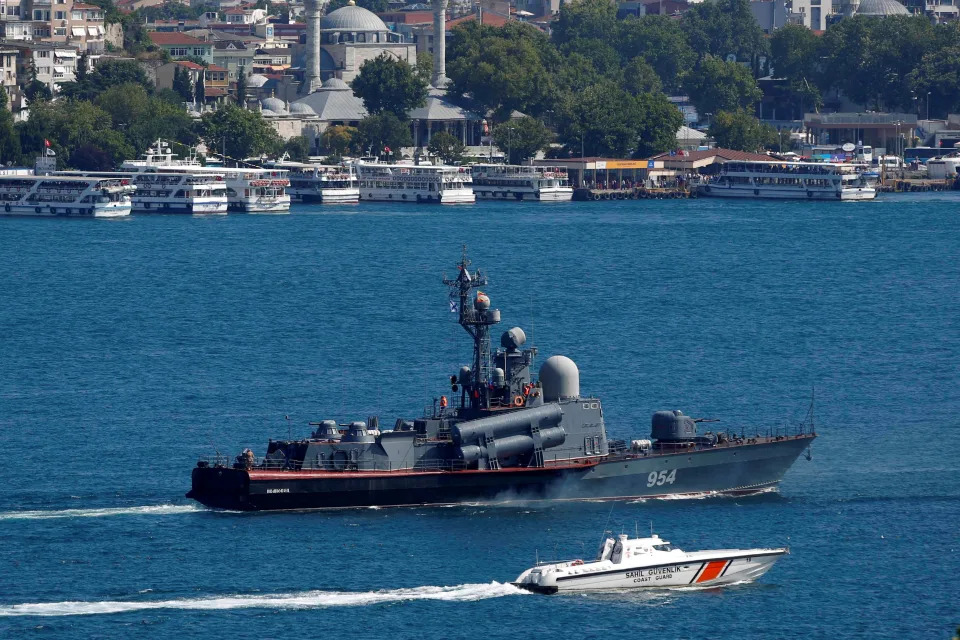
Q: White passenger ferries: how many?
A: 7